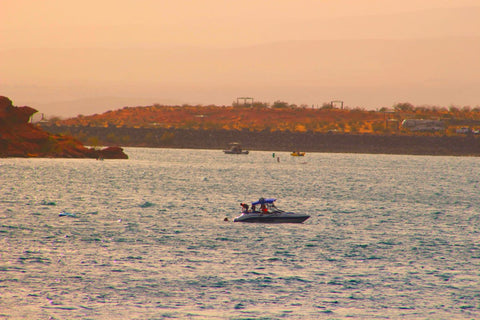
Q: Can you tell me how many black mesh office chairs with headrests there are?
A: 0